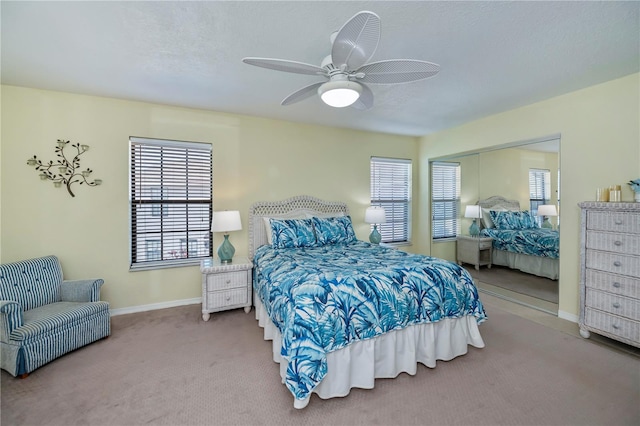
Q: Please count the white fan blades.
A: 5